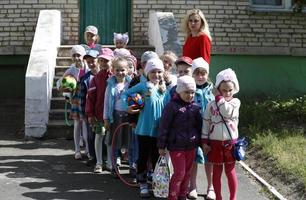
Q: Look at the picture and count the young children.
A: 15